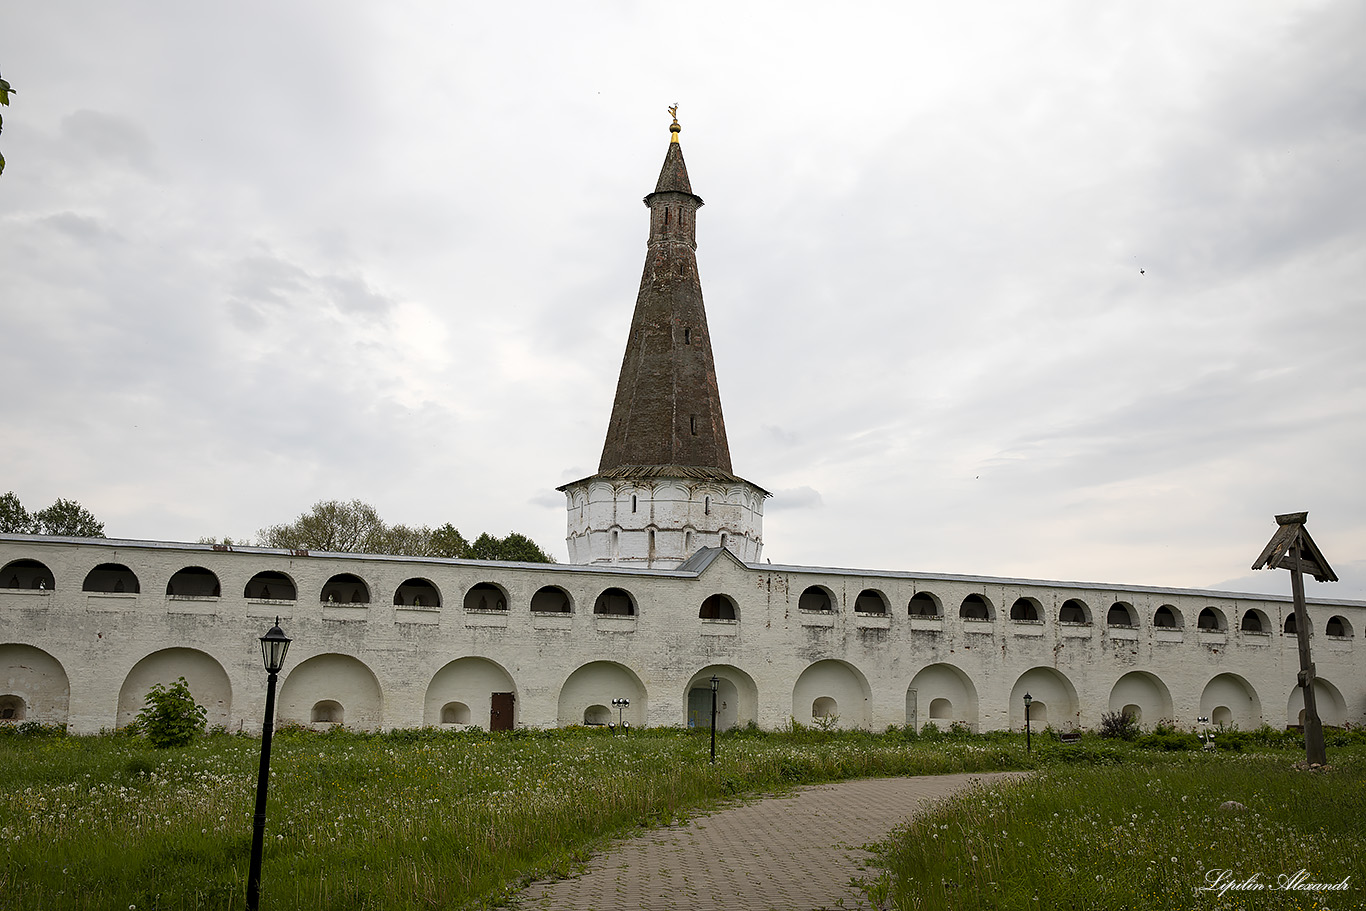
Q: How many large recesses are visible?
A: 12